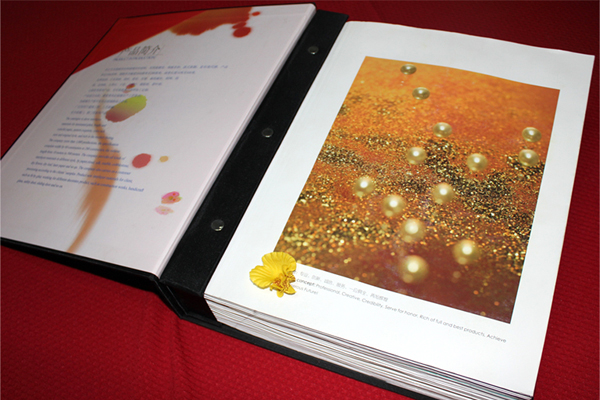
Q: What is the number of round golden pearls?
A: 13